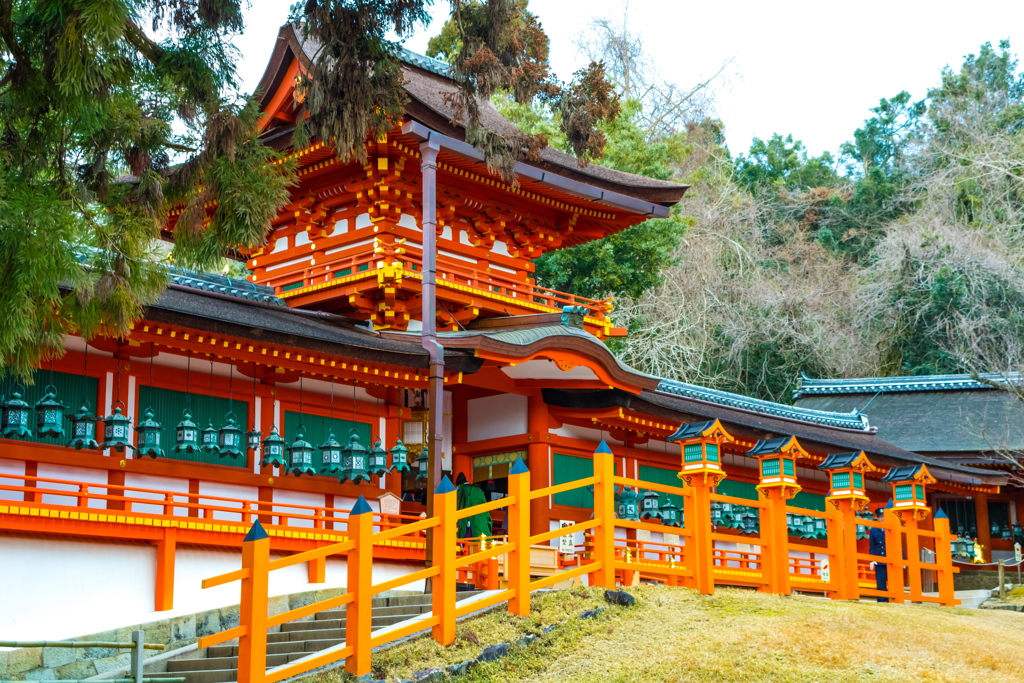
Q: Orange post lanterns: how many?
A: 4